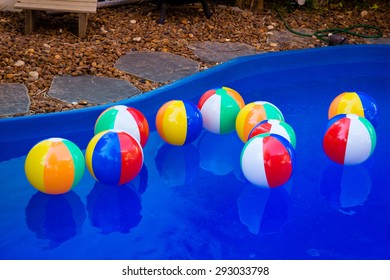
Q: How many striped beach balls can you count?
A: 10